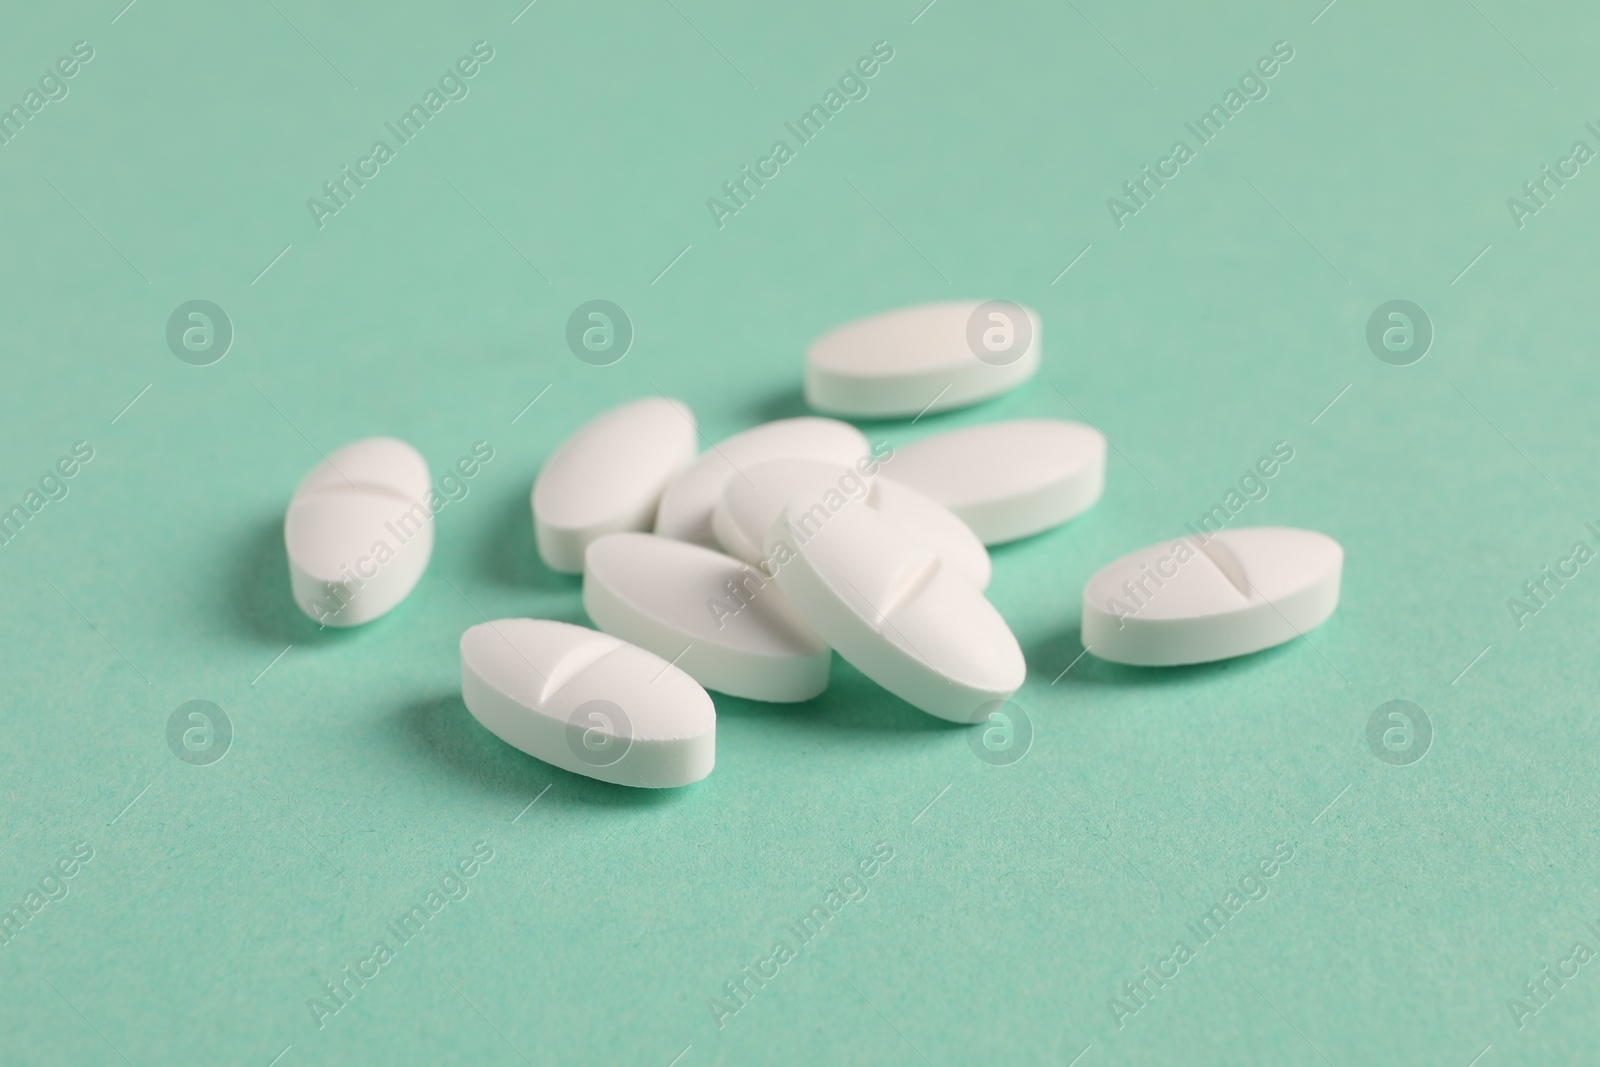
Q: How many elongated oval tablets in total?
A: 10